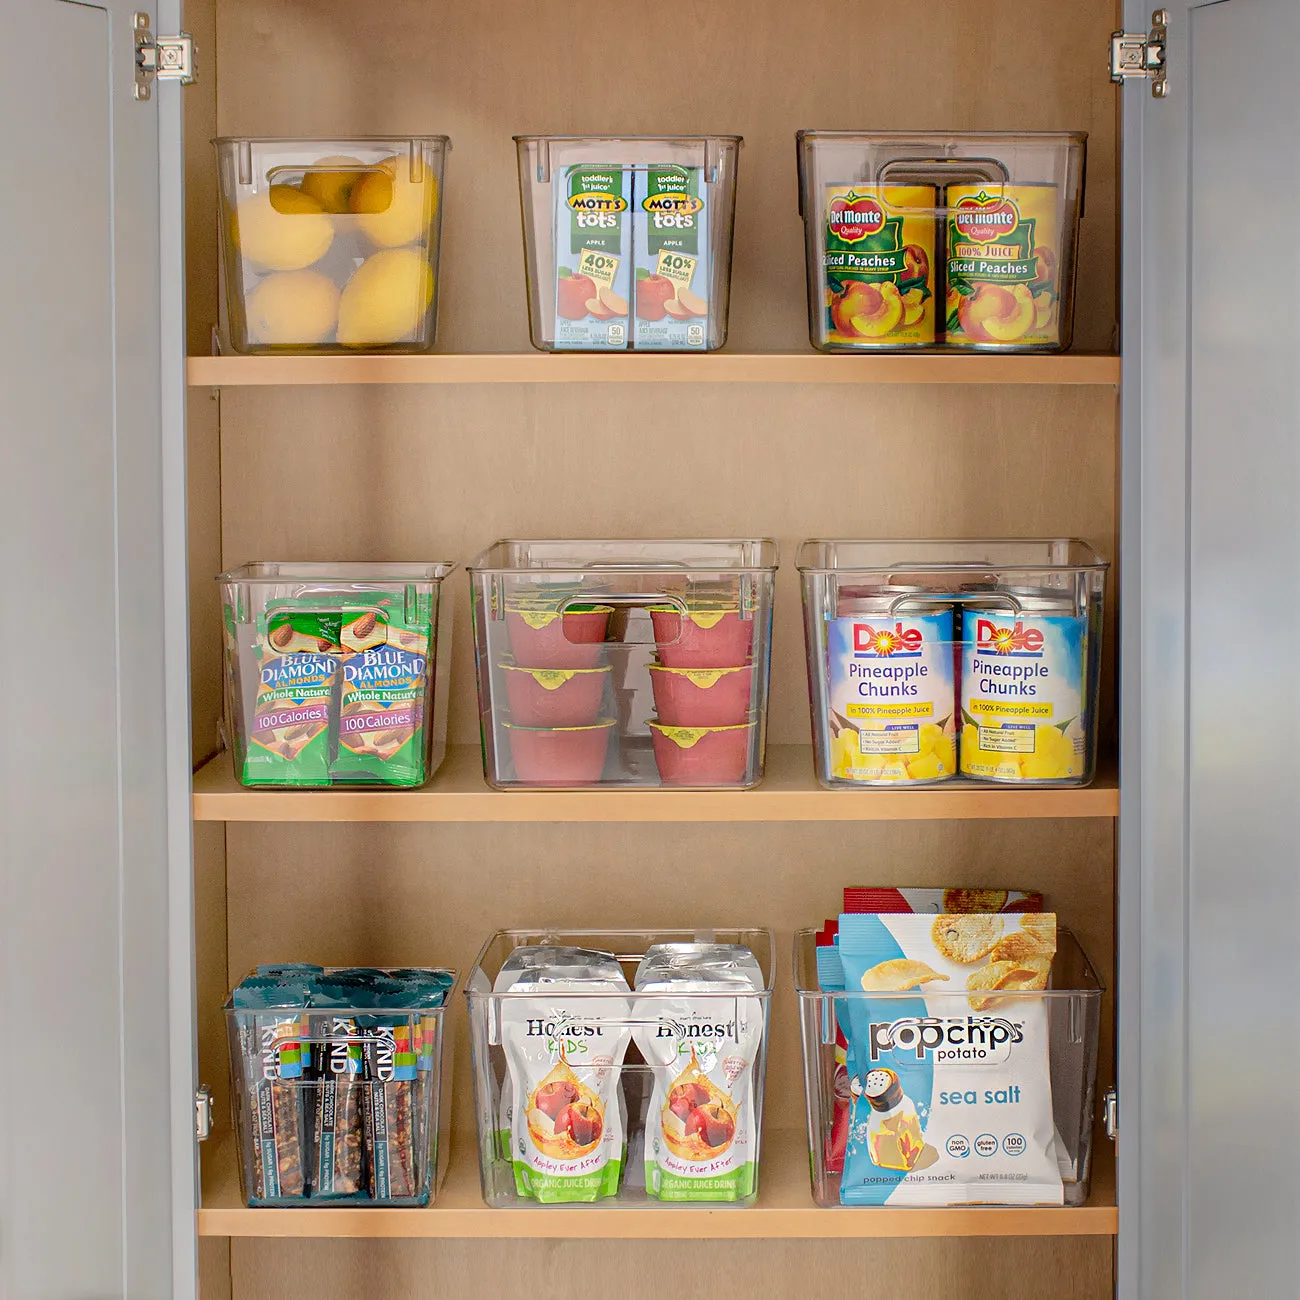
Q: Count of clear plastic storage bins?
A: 9